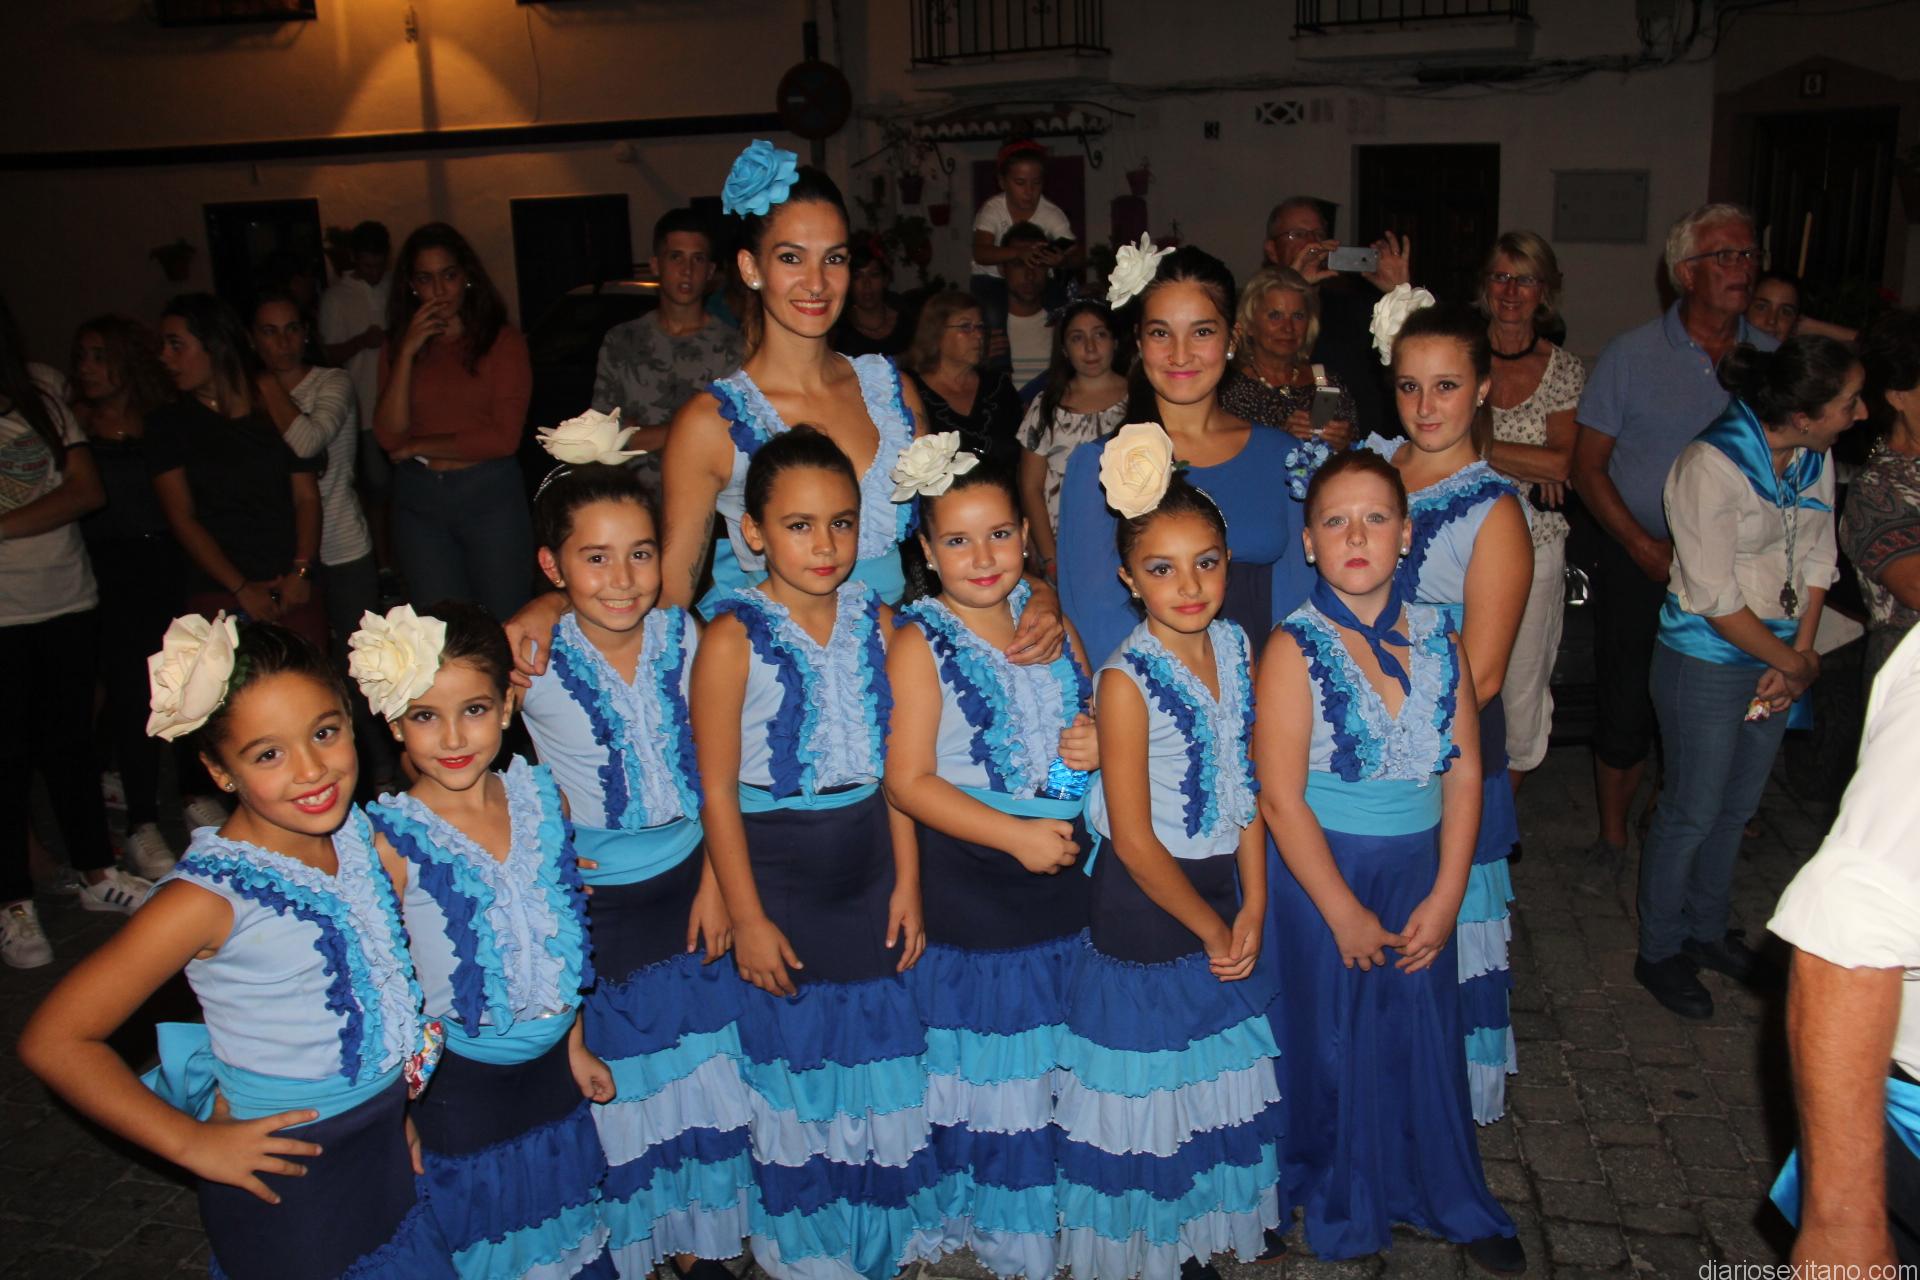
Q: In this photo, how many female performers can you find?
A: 10